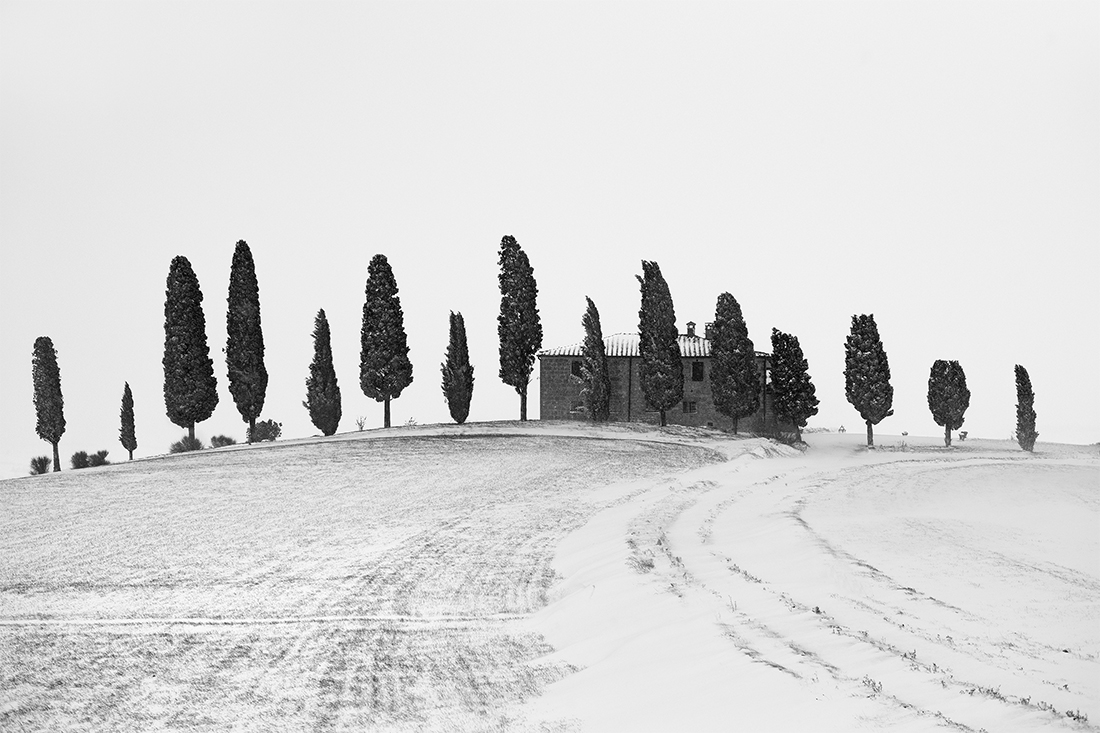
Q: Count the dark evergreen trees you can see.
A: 15